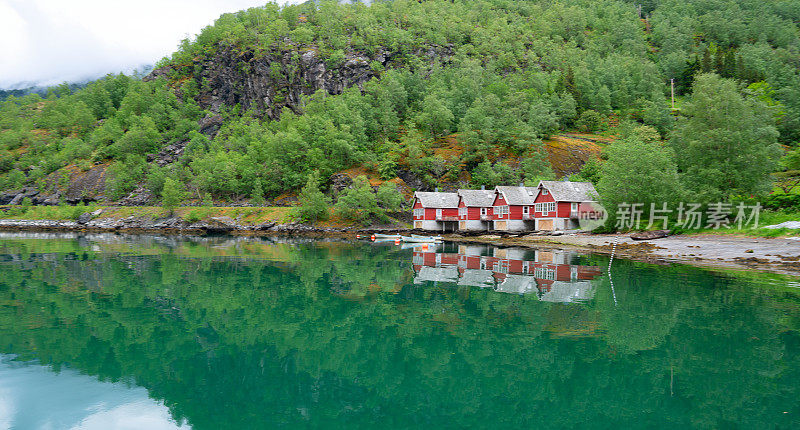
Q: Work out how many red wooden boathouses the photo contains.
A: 4